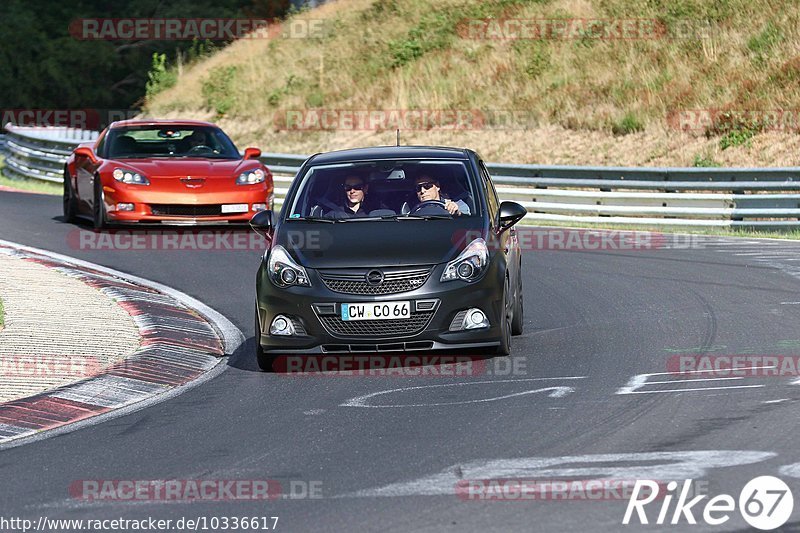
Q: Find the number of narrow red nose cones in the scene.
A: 0